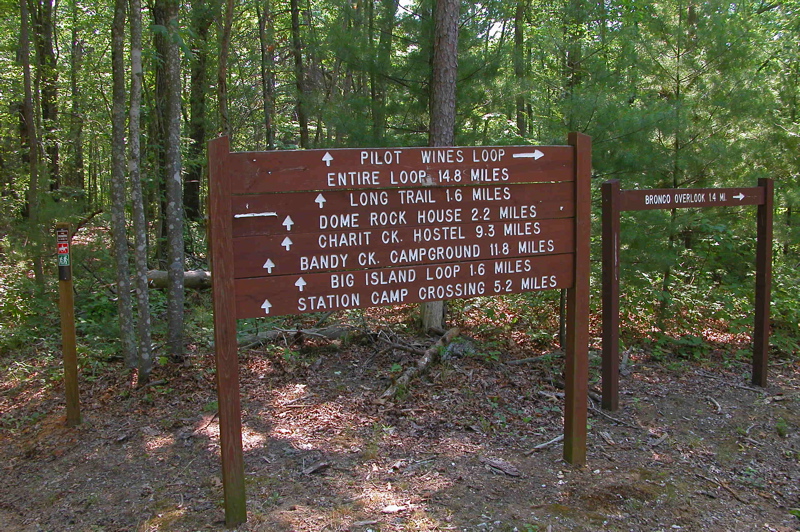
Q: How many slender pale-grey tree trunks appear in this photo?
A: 3